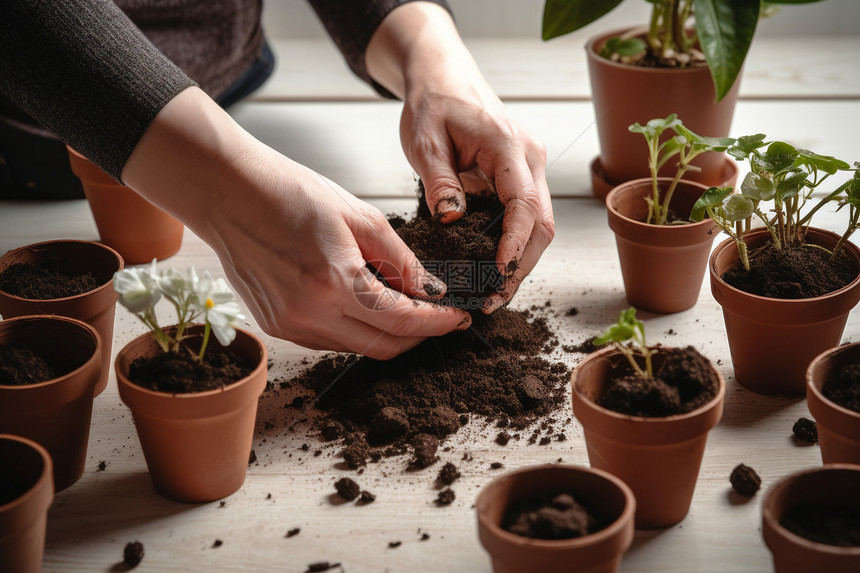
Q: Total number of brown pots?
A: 12